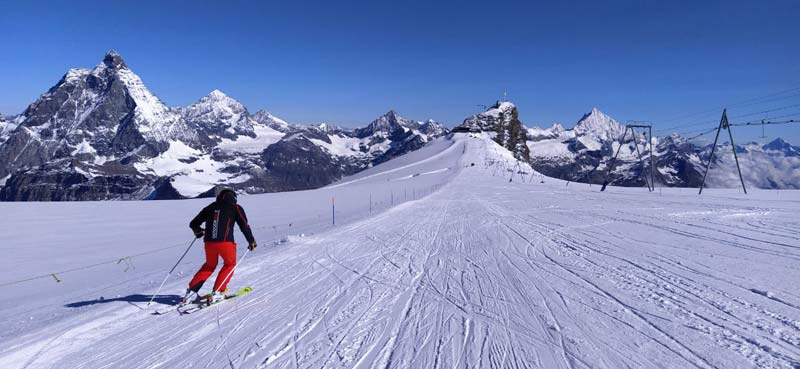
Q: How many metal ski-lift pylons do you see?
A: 2